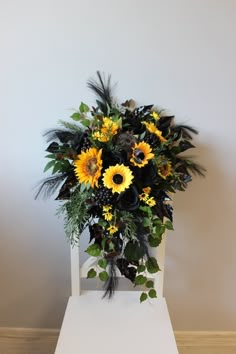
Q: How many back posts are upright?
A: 2